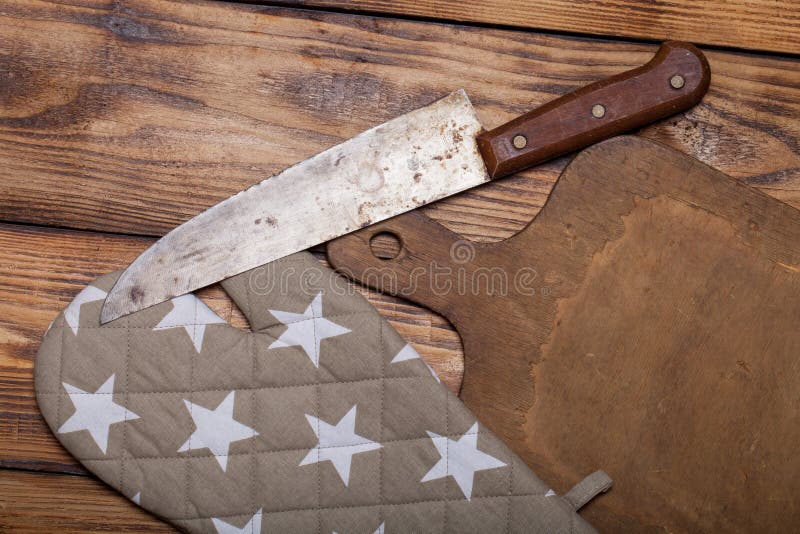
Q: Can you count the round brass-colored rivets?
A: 3